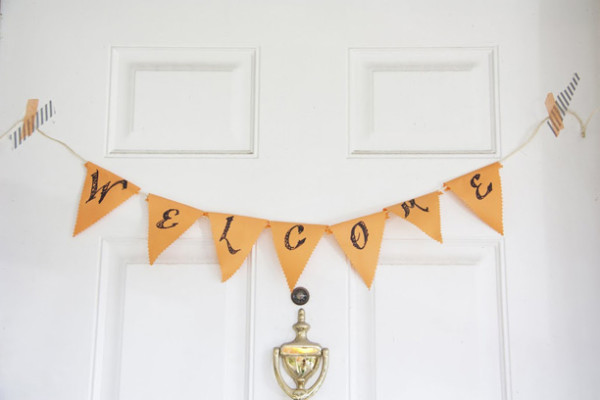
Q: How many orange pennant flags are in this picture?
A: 7